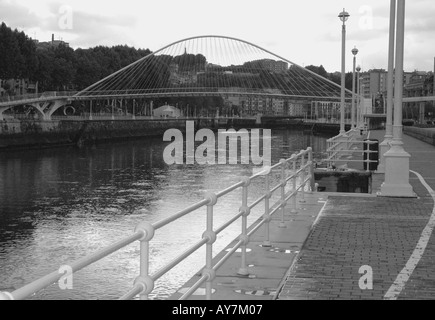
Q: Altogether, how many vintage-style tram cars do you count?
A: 0